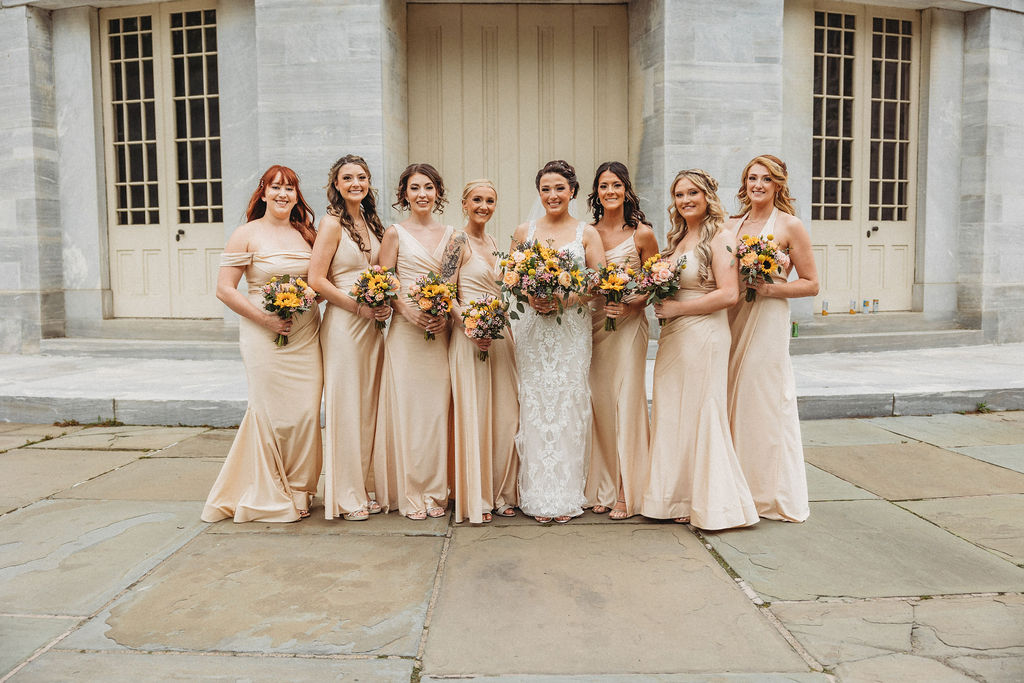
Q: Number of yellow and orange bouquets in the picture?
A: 8